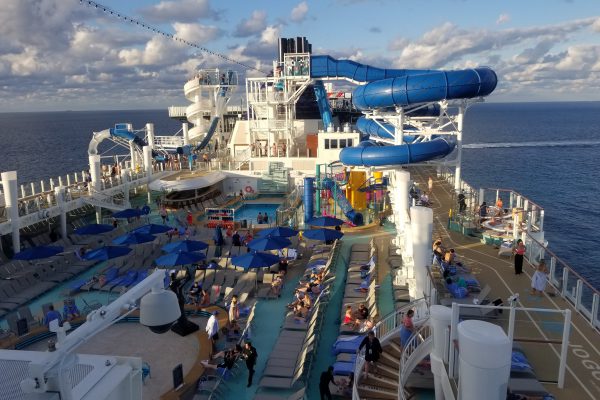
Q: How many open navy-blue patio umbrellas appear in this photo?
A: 13